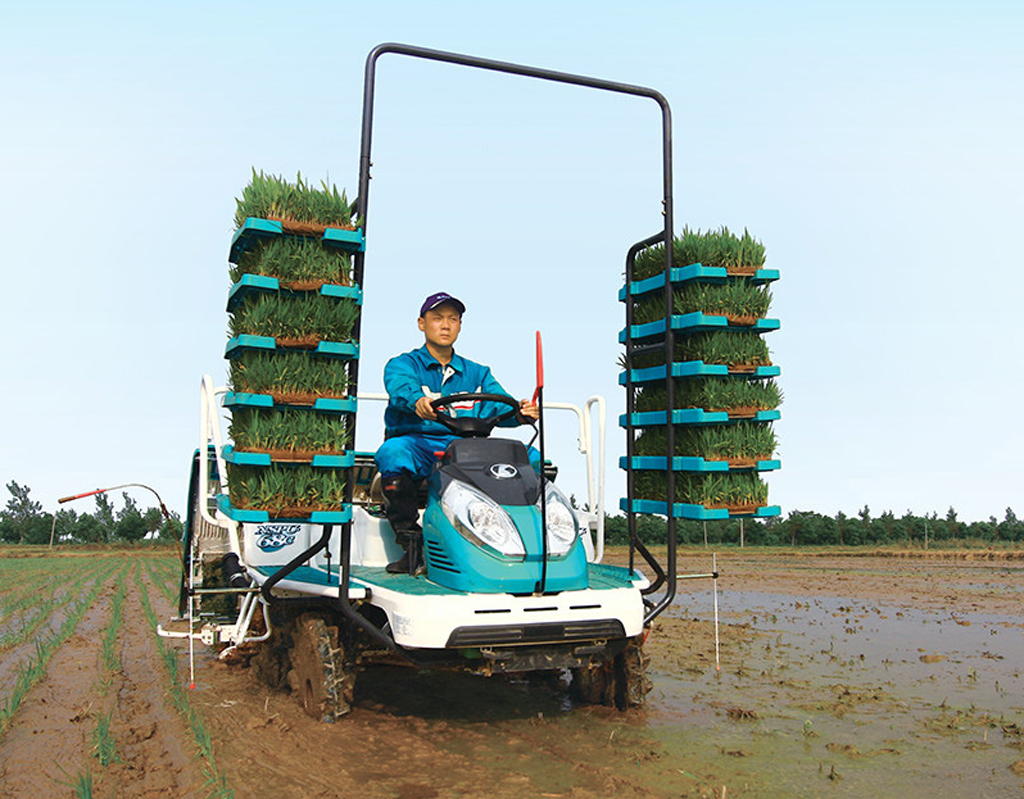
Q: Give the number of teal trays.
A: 12